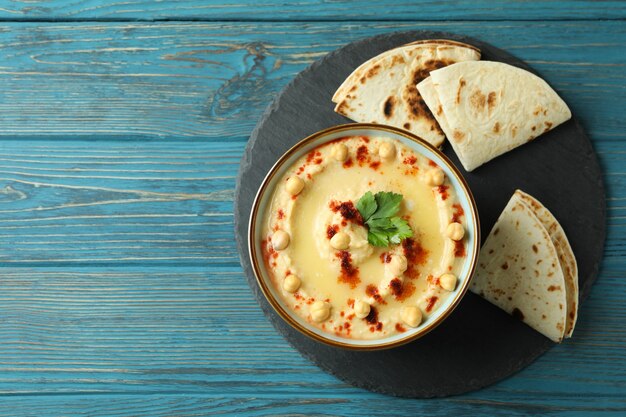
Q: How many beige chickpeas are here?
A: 13